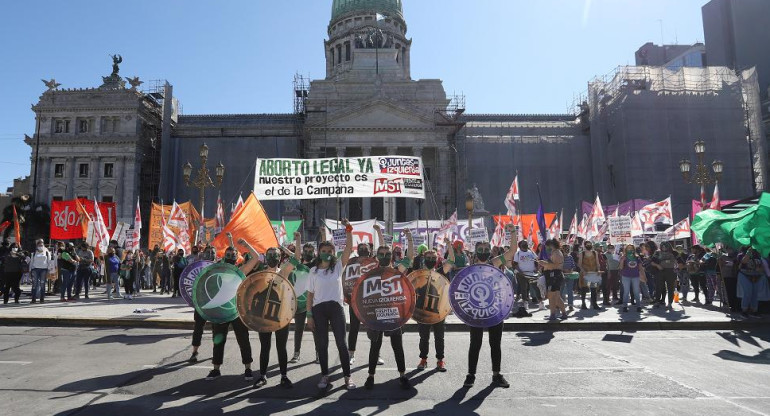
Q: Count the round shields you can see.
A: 8